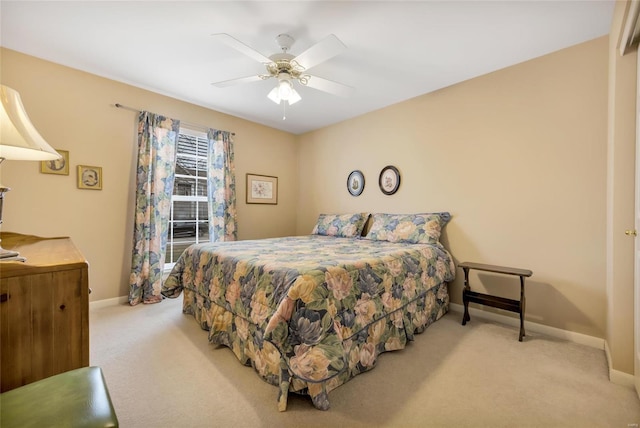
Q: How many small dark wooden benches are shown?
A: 1